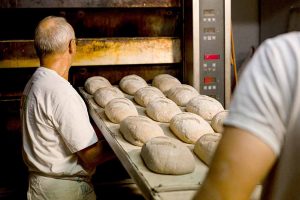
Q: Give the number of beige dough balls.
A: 14